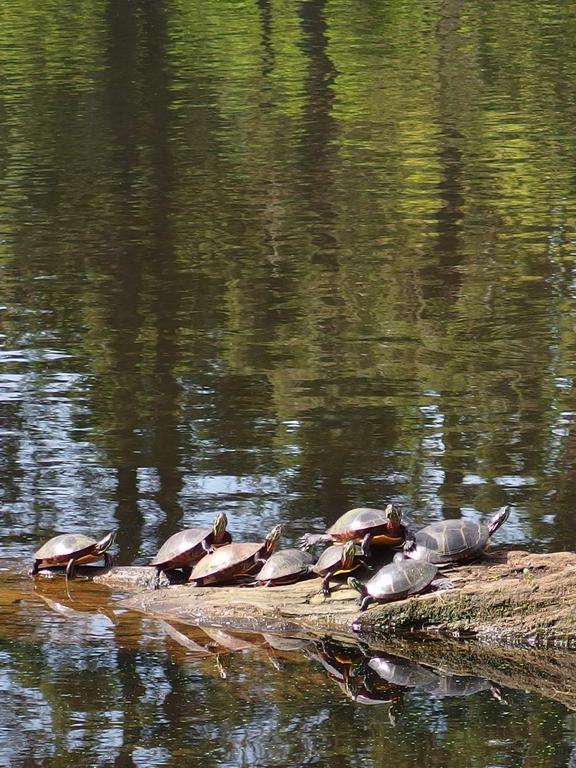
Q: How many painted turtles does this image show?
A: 8